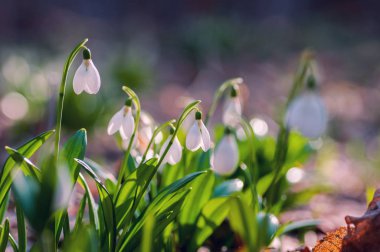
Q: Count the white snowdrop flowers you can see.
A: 7